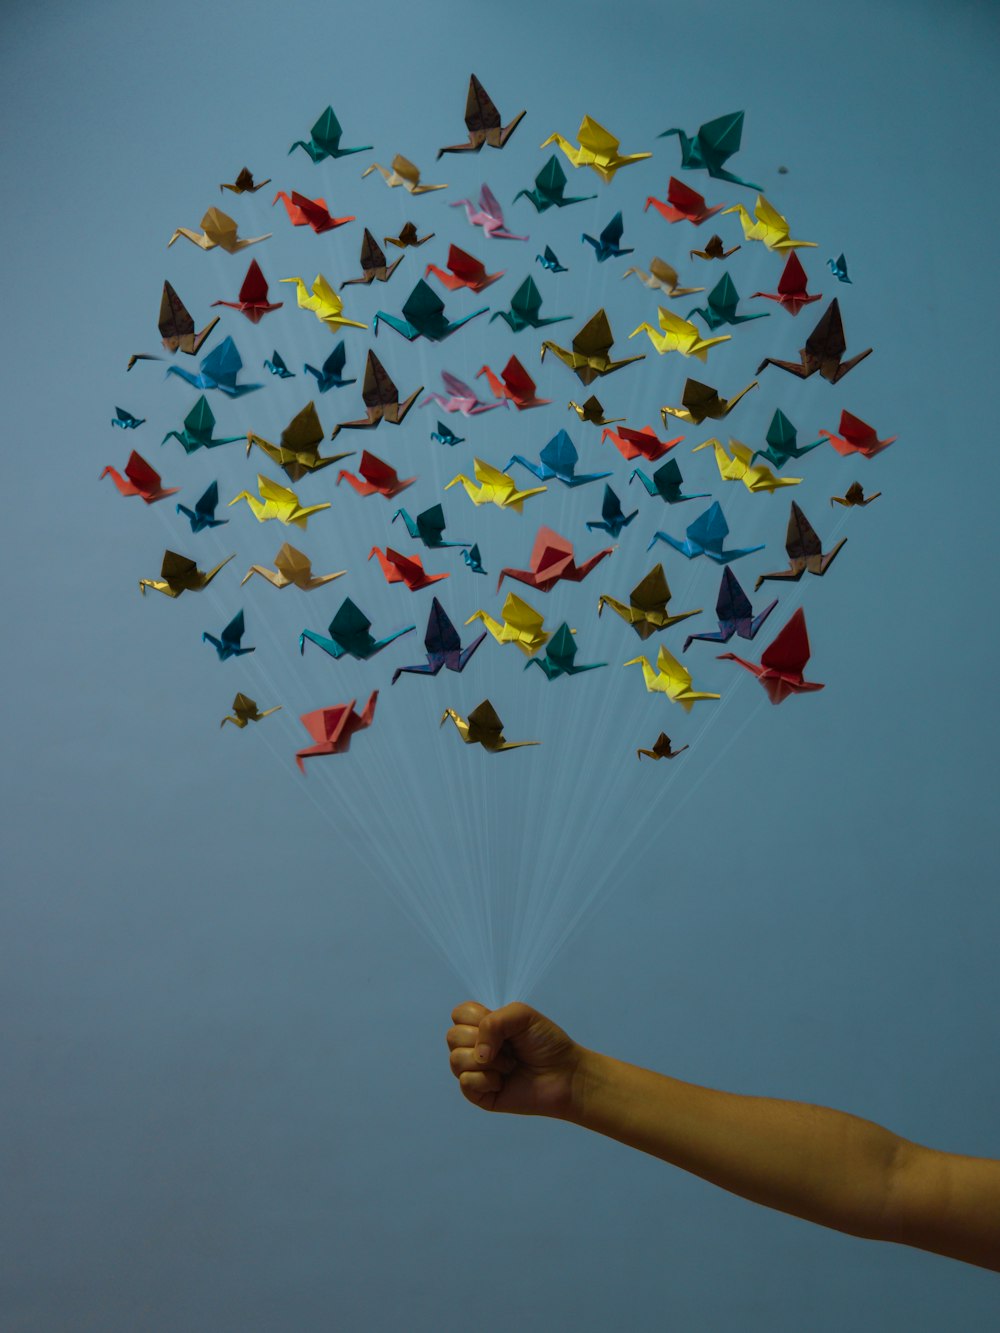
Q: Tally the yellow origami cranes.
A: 9